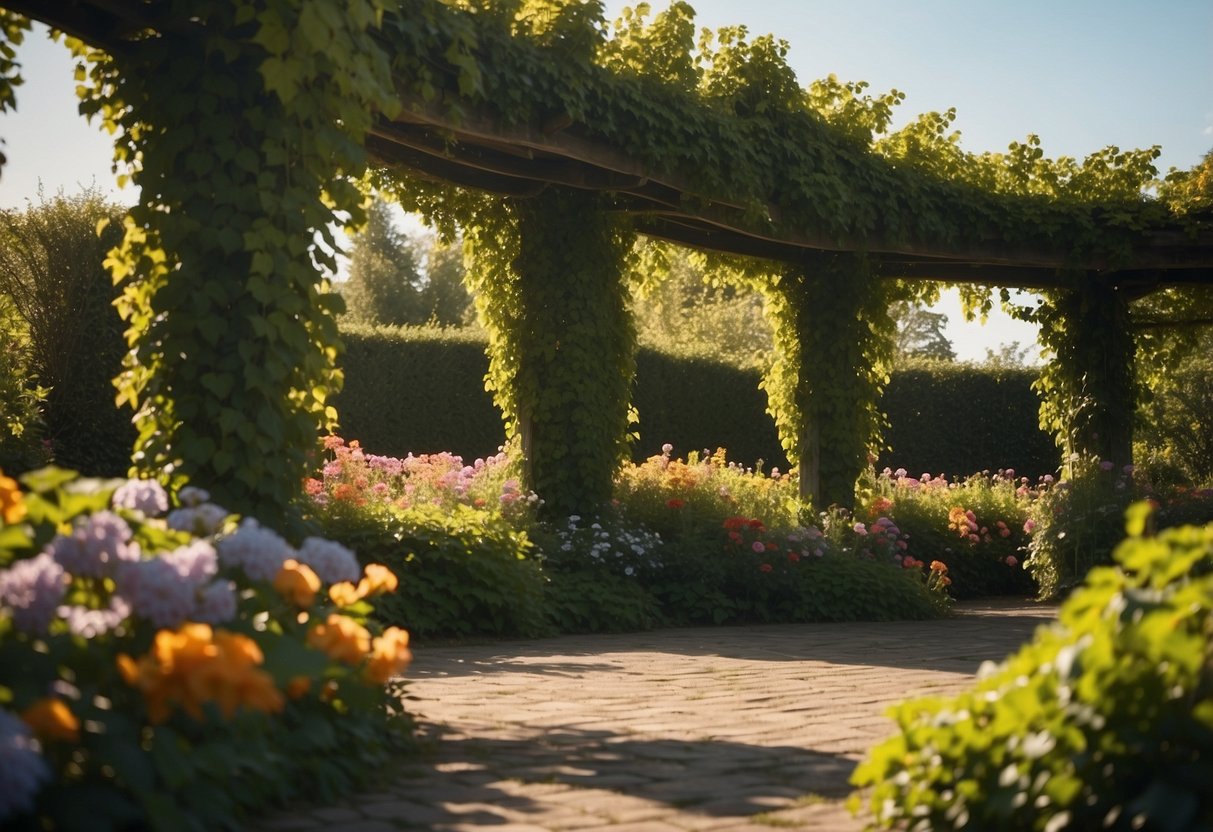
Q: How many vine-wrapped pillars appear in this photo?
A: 4